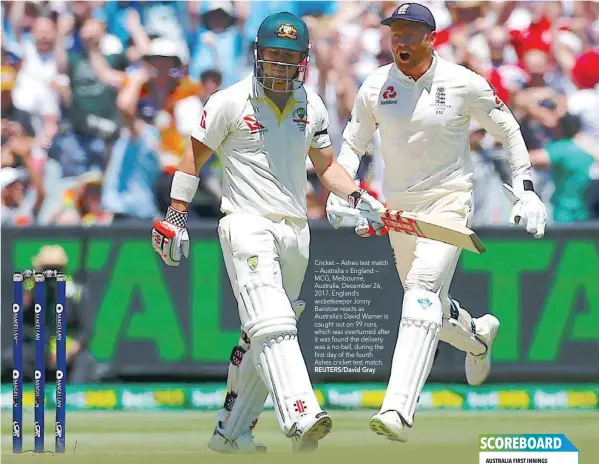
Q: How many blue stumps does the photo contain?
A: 3